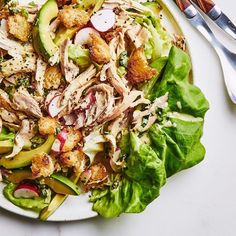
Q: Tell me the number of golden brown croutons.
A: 10